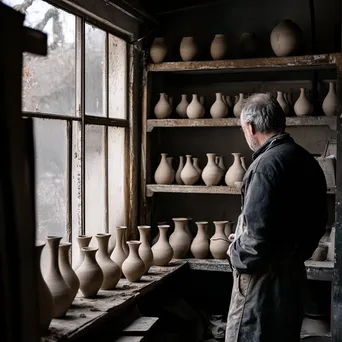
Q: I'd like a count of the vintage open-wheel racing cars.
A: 0